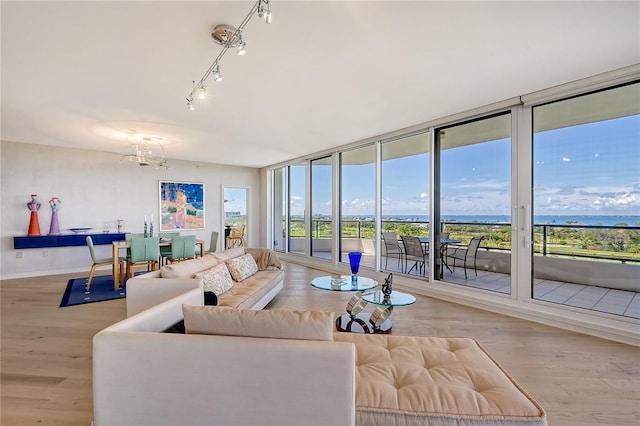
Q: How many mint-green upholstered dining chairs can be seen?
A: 6